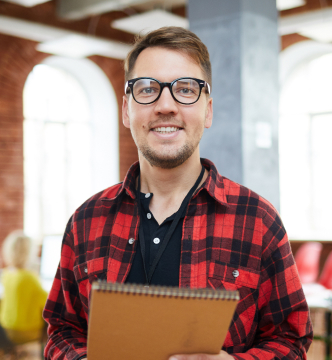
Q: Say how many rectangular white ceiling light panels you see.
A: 5